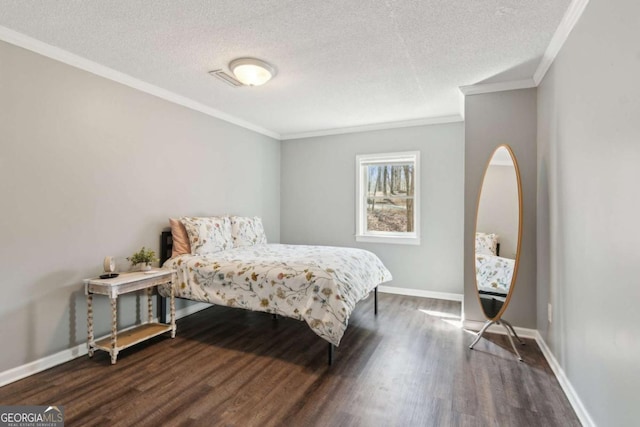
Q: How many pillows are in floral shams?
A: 2